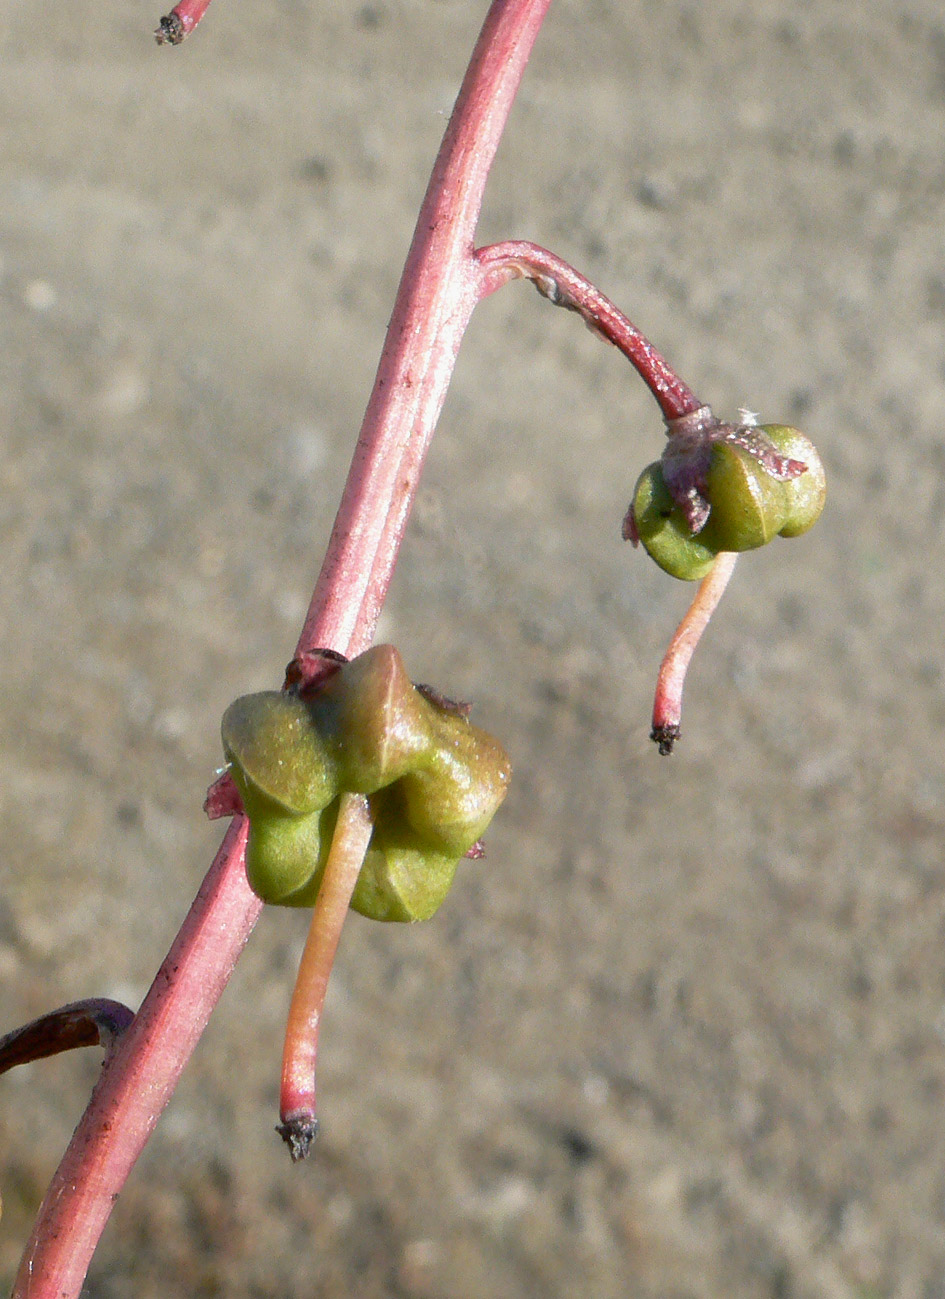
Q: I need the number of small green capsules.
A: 2